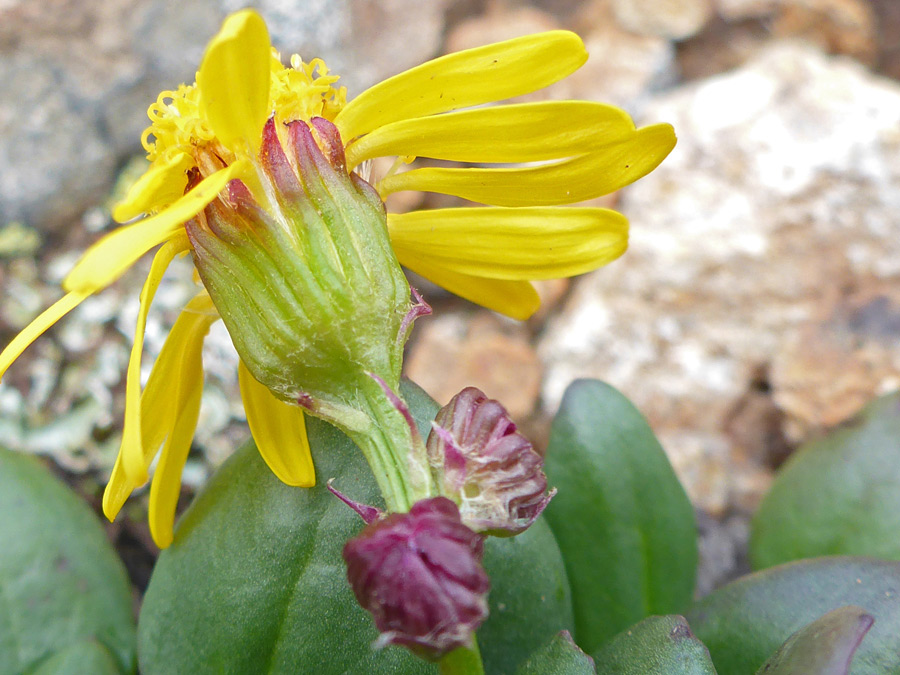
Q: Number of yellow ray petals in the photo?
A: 13